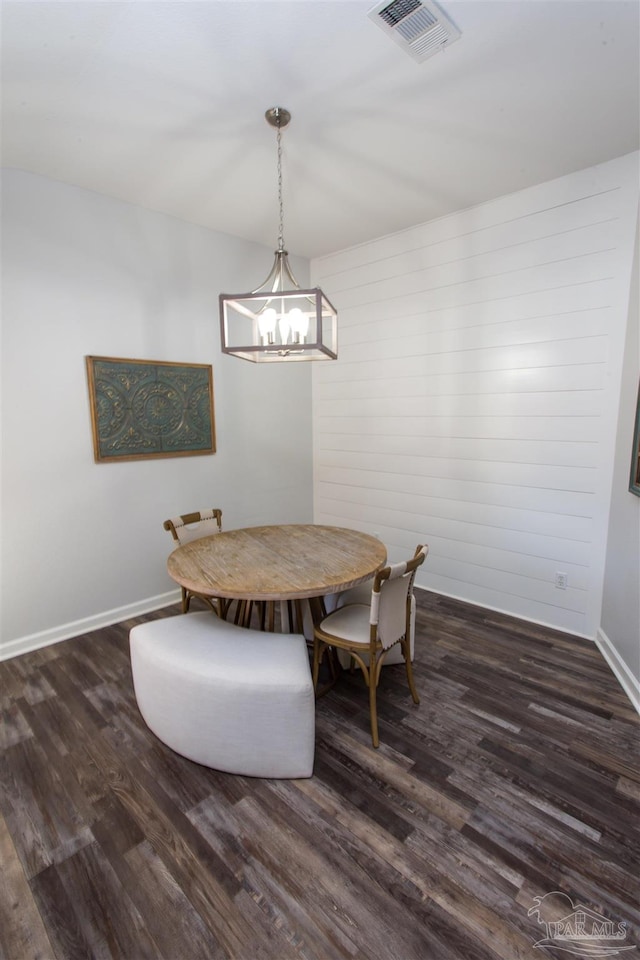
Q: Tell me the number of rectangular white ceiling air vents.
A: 1